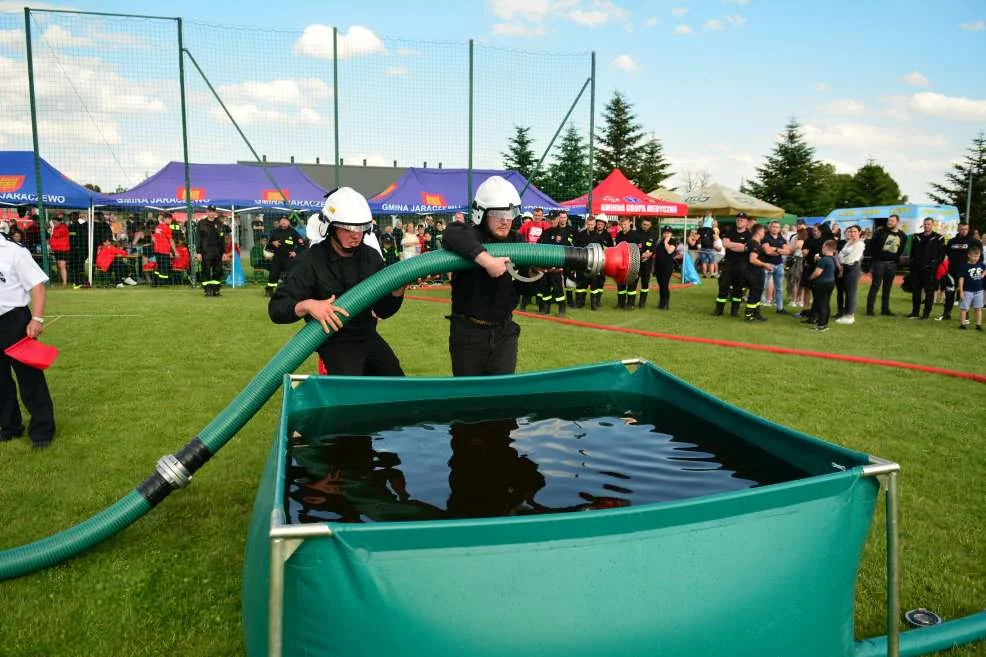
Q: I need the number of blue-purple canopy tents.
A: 3